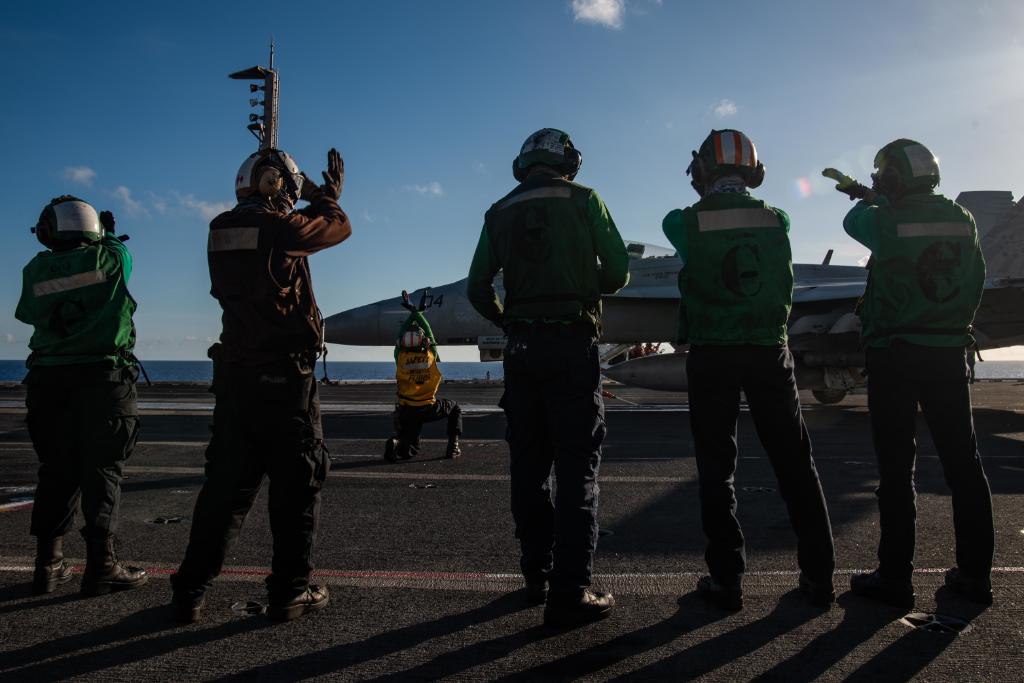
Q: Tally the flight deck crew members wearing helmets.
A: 6